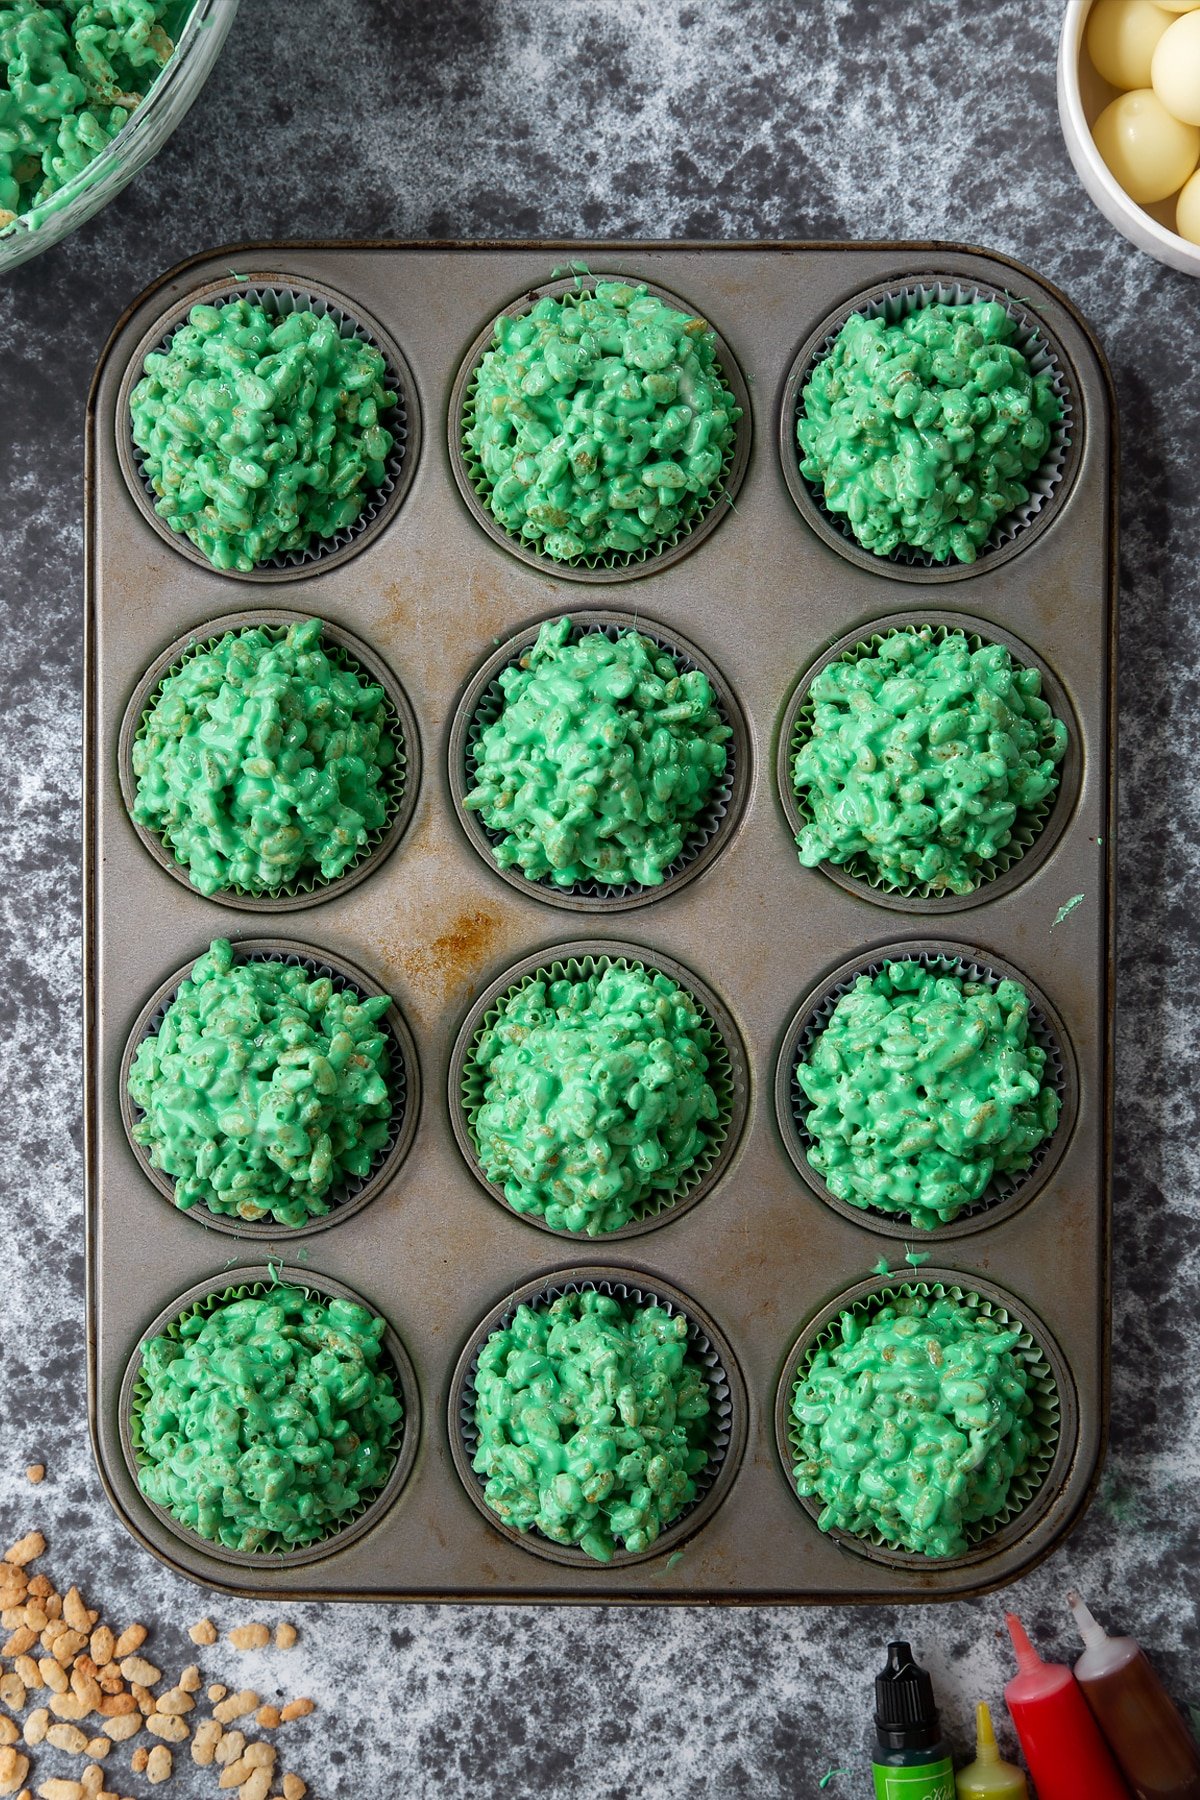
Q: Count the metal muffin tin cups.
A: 12